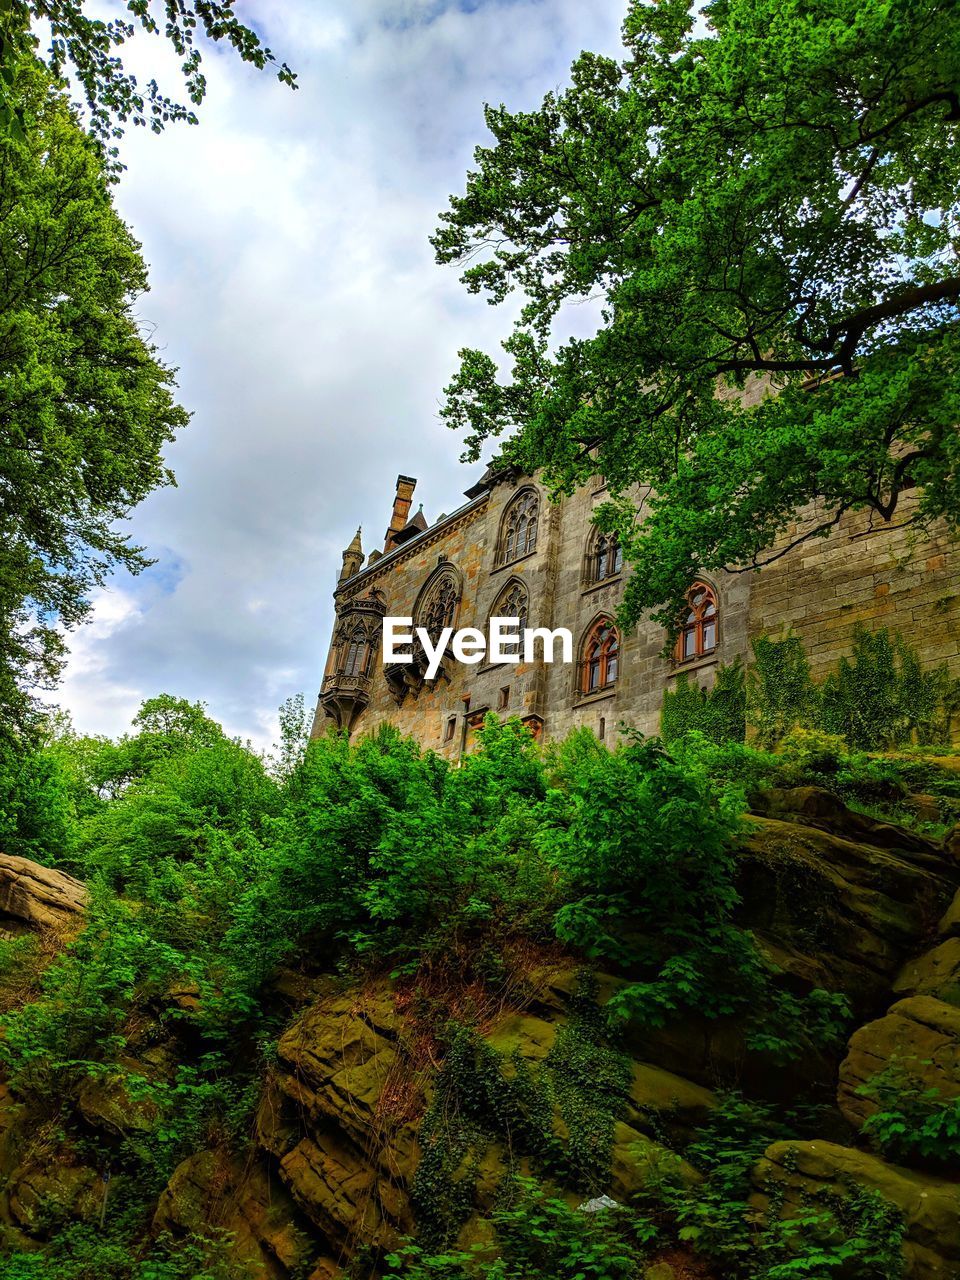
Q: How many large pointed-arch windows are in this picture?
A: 6